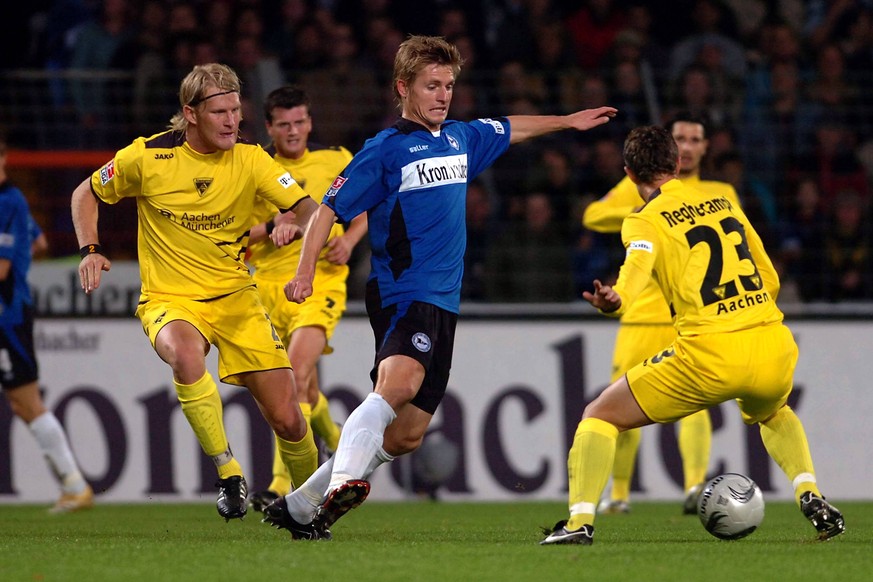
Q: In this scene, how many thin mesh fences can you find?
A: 1